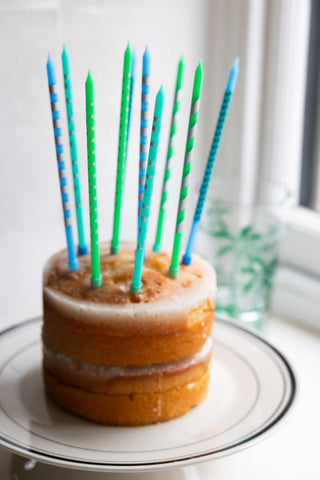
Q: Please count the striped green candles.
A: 2